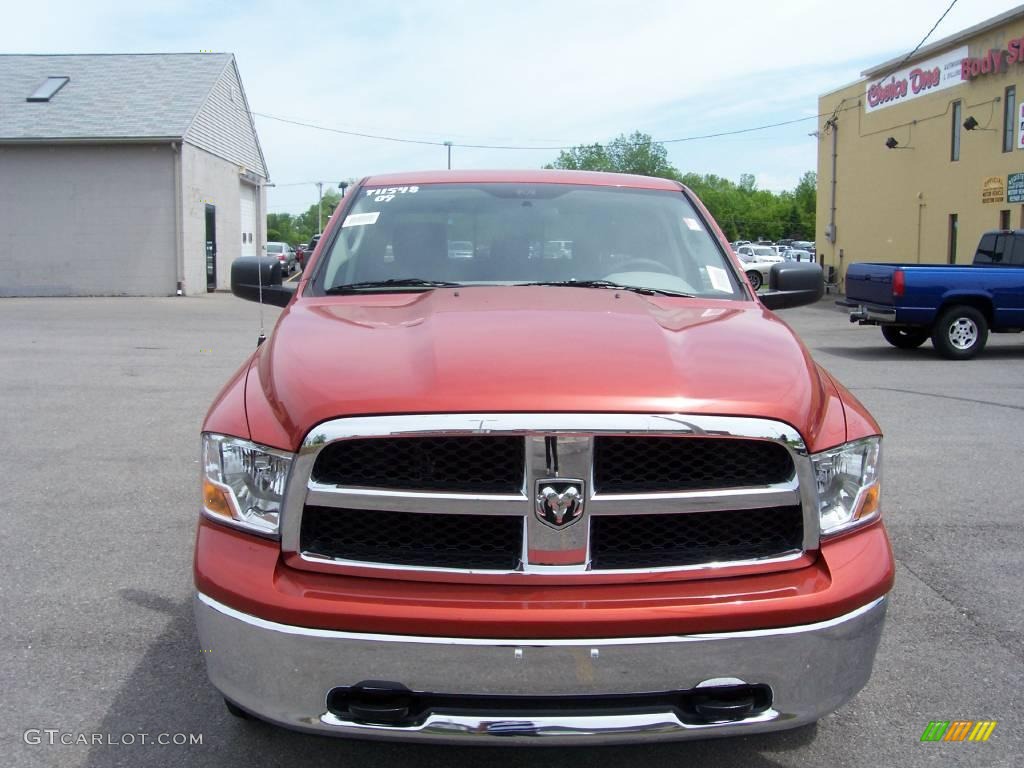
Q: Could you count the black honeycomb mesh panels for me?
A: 4